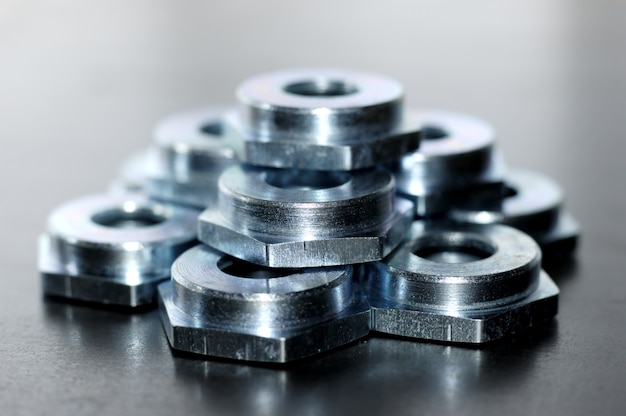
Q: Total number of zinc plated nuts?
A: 9